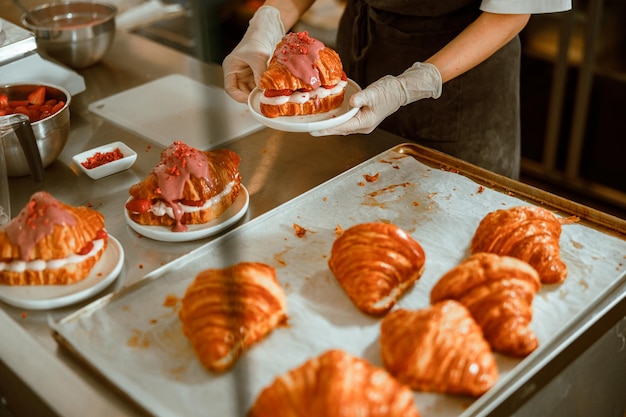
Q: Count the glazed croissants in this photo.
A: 3